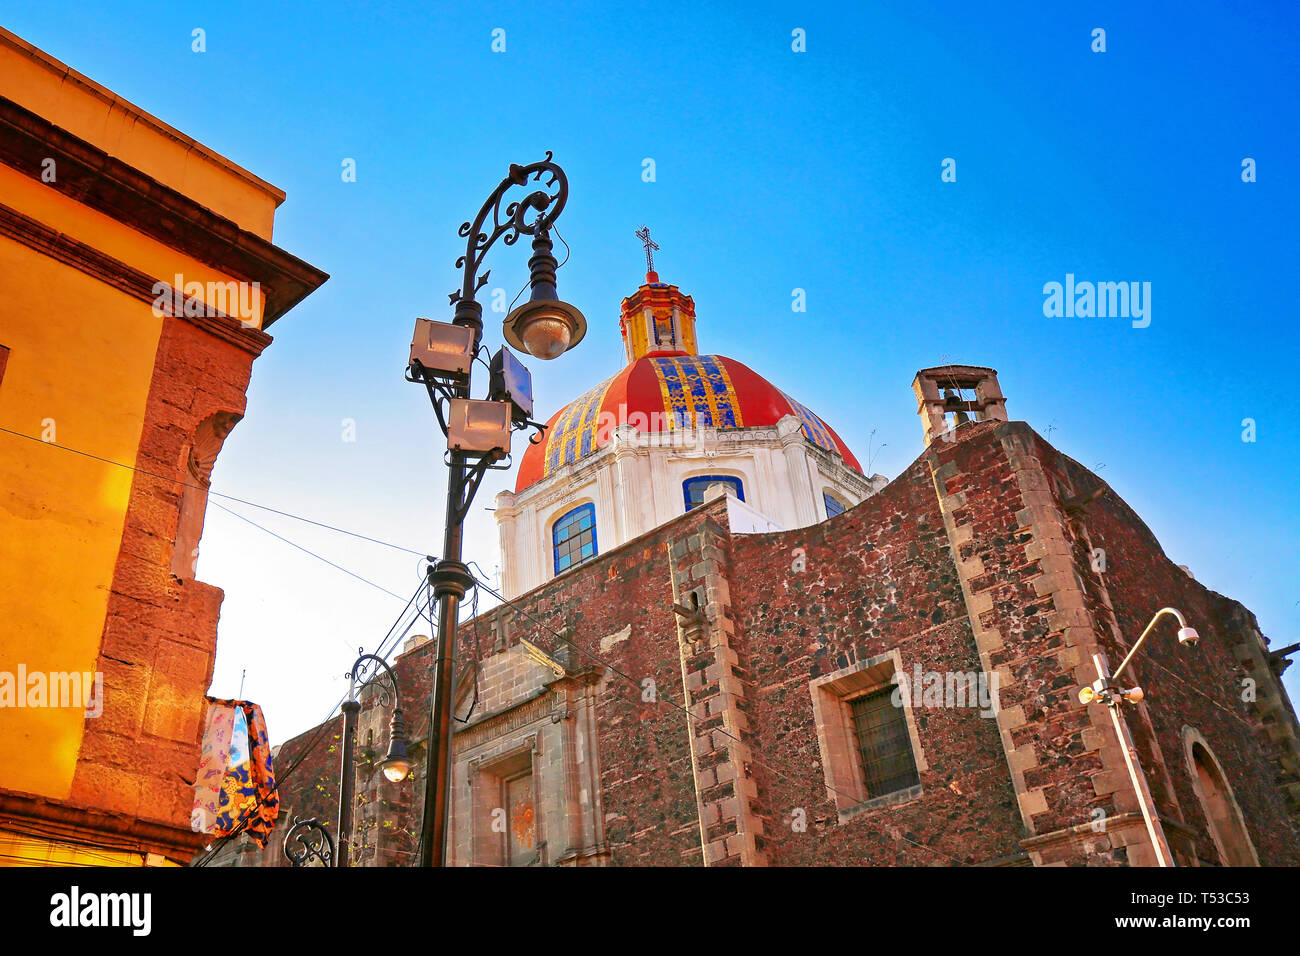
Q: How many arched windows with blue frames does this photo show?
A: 3